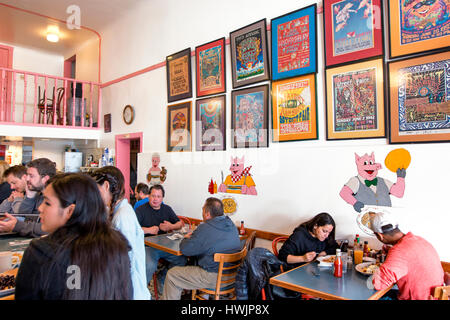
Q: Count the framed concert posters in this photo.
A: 12